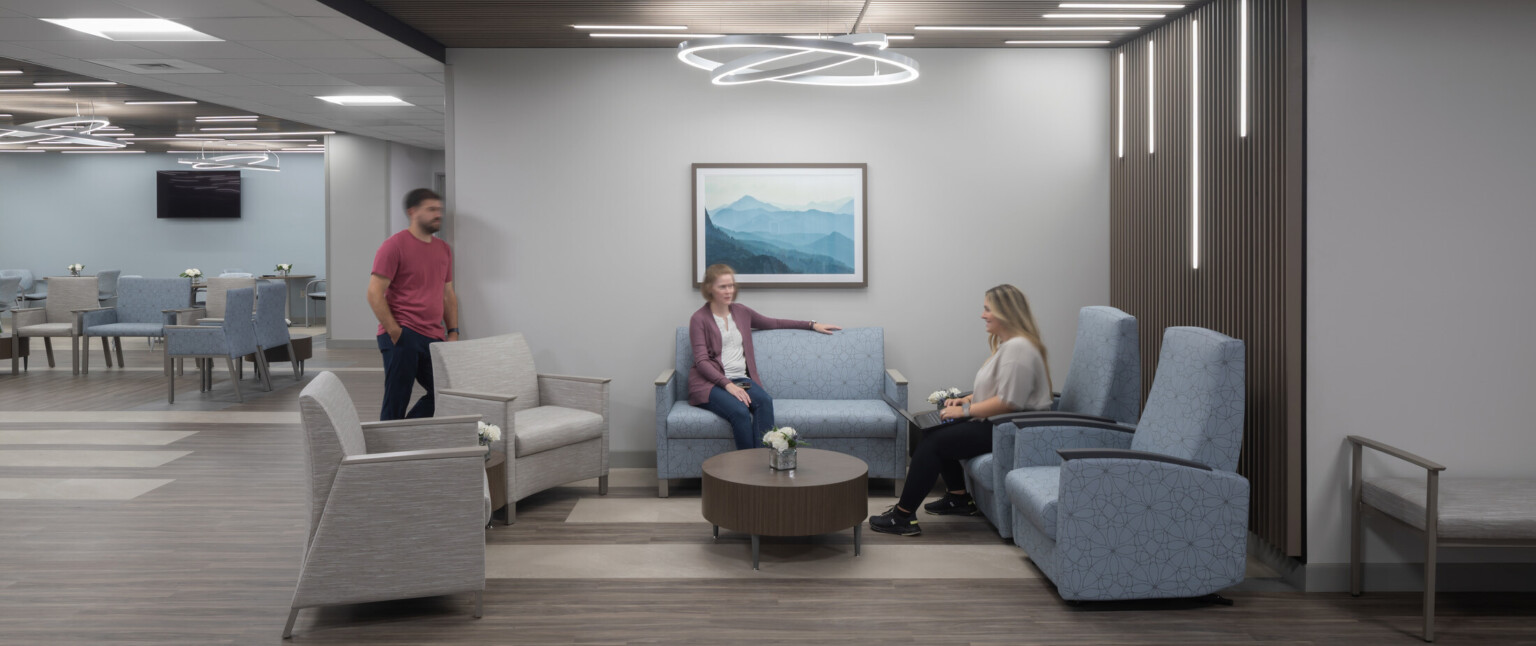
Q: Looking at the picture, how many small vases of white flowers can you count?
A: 6